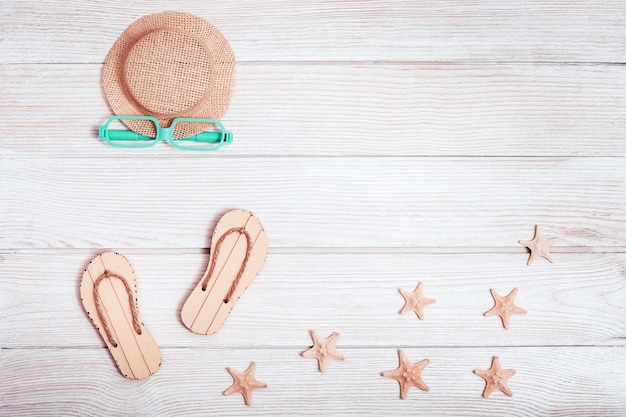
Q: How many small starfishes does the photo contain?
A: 7